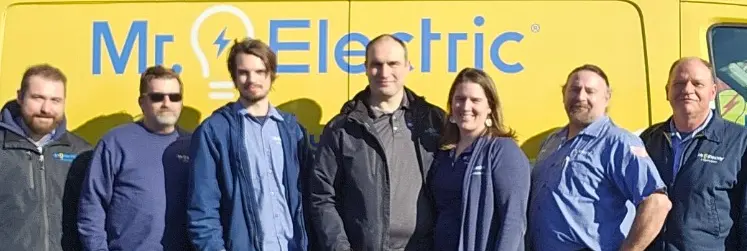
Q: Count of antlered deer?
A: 0